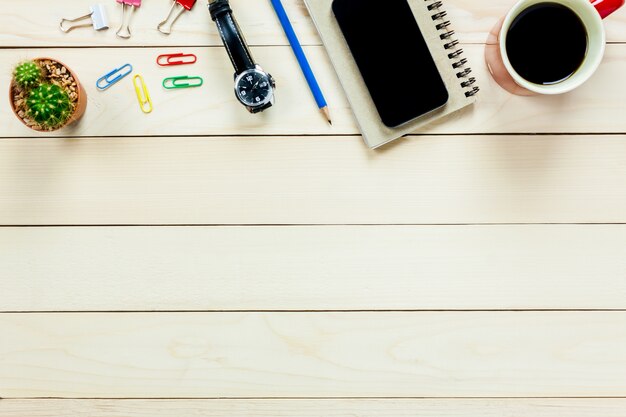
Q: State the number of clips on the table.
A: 7